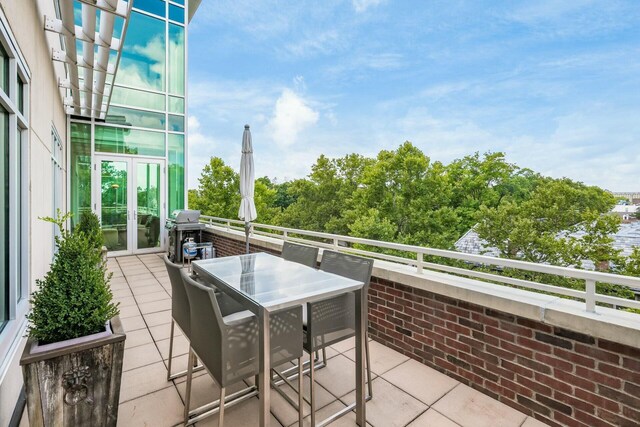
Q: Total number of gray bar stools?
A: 4